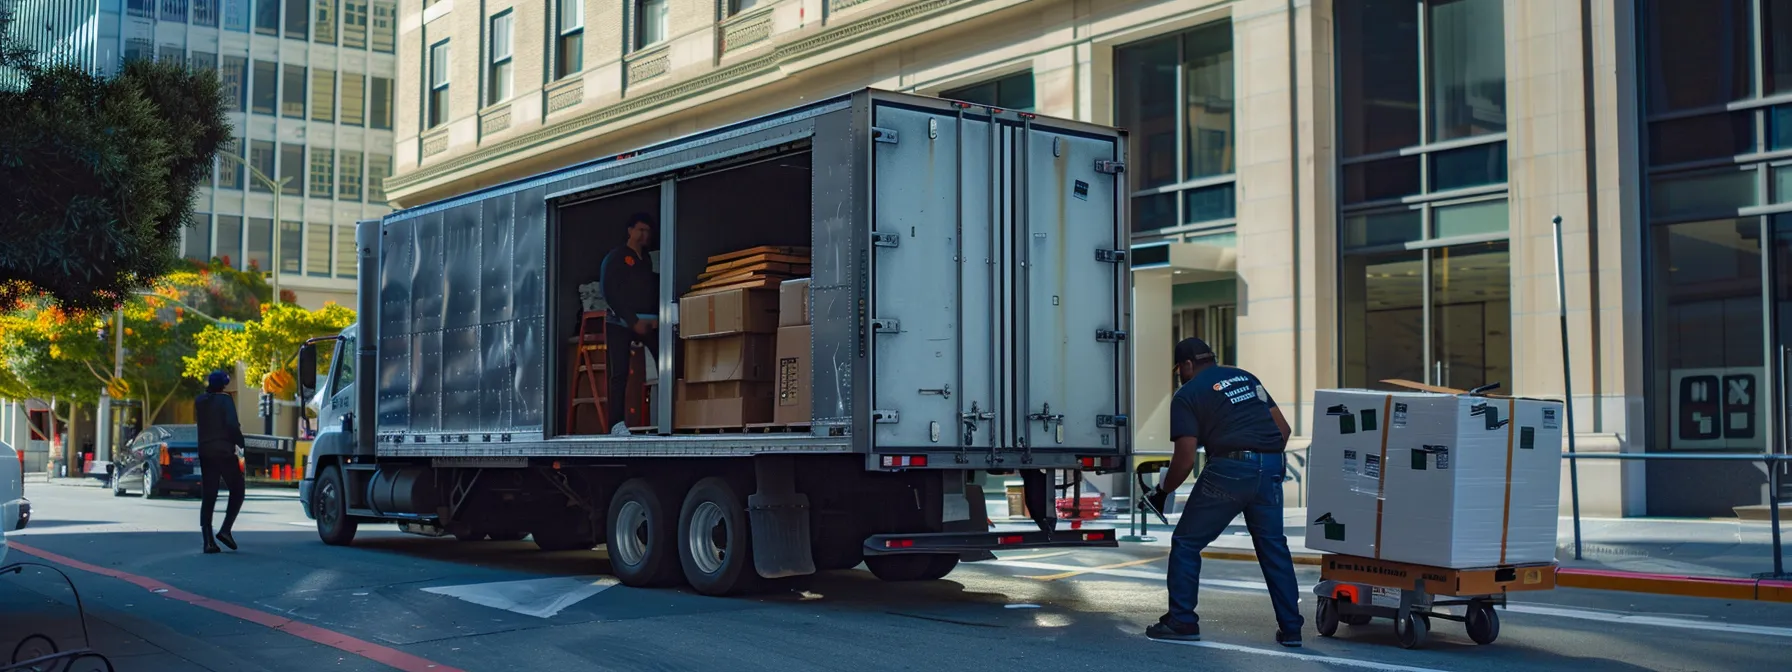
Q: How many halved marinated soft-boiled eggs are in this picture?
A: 0